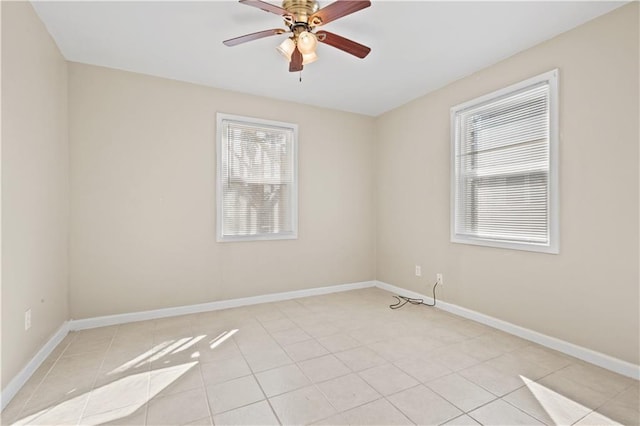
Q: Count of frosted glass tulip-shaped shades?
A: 3